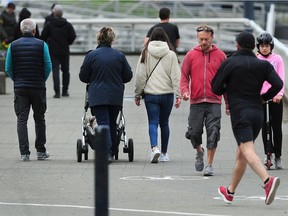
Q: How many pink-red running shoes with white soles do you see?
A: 2